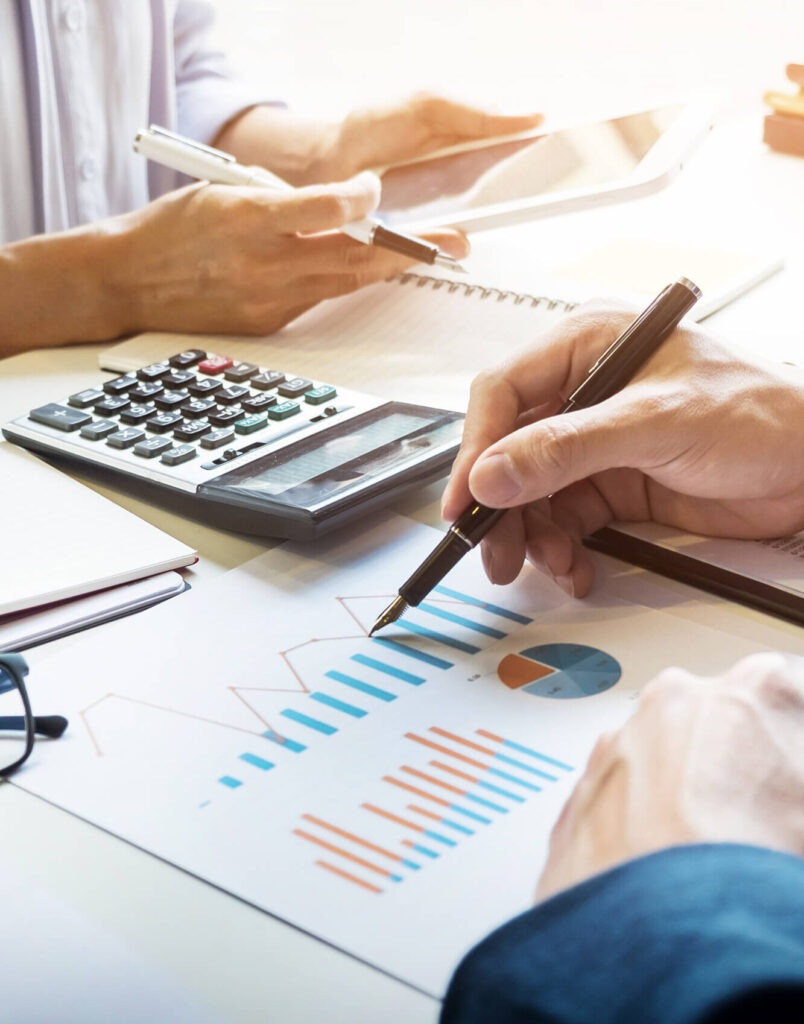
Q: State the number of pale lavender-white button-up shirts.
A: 1